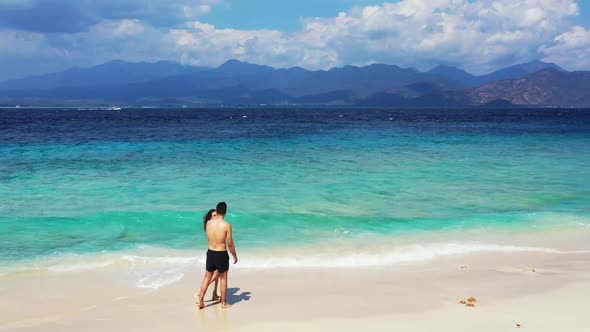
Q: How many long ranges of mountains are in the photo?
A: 1